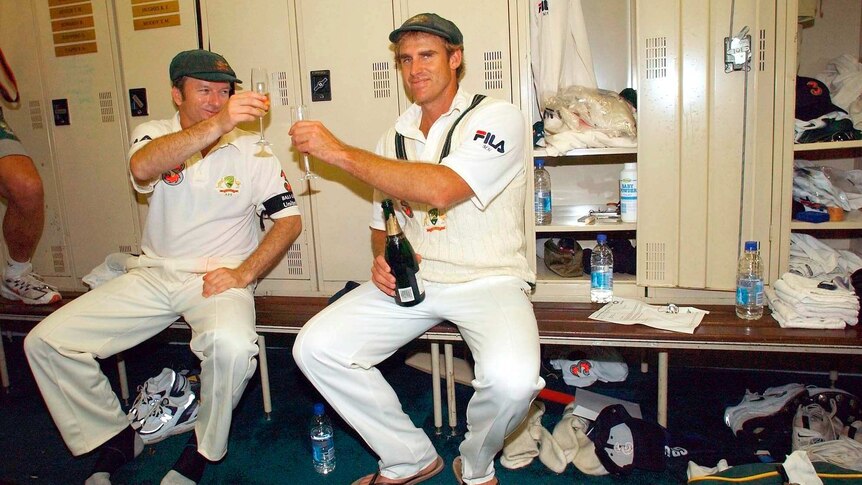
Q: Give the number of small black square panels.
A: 3